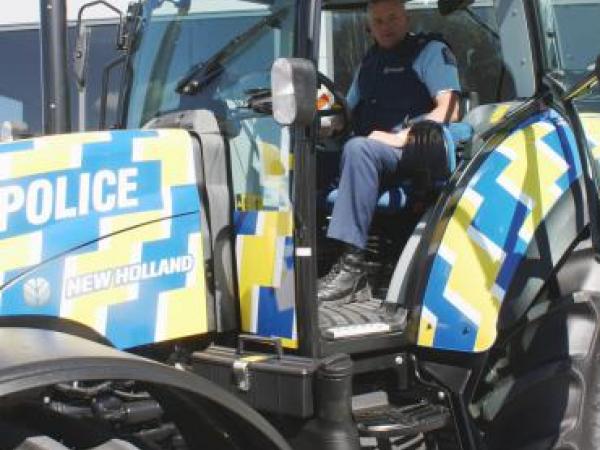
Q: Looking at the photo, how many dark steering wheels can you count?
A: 1